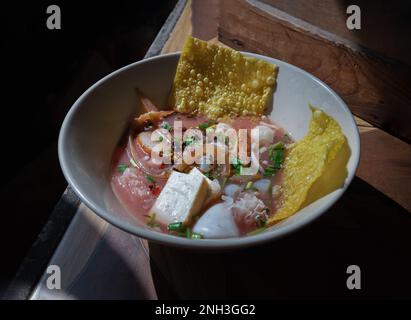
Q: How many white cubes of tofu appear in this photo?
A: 2